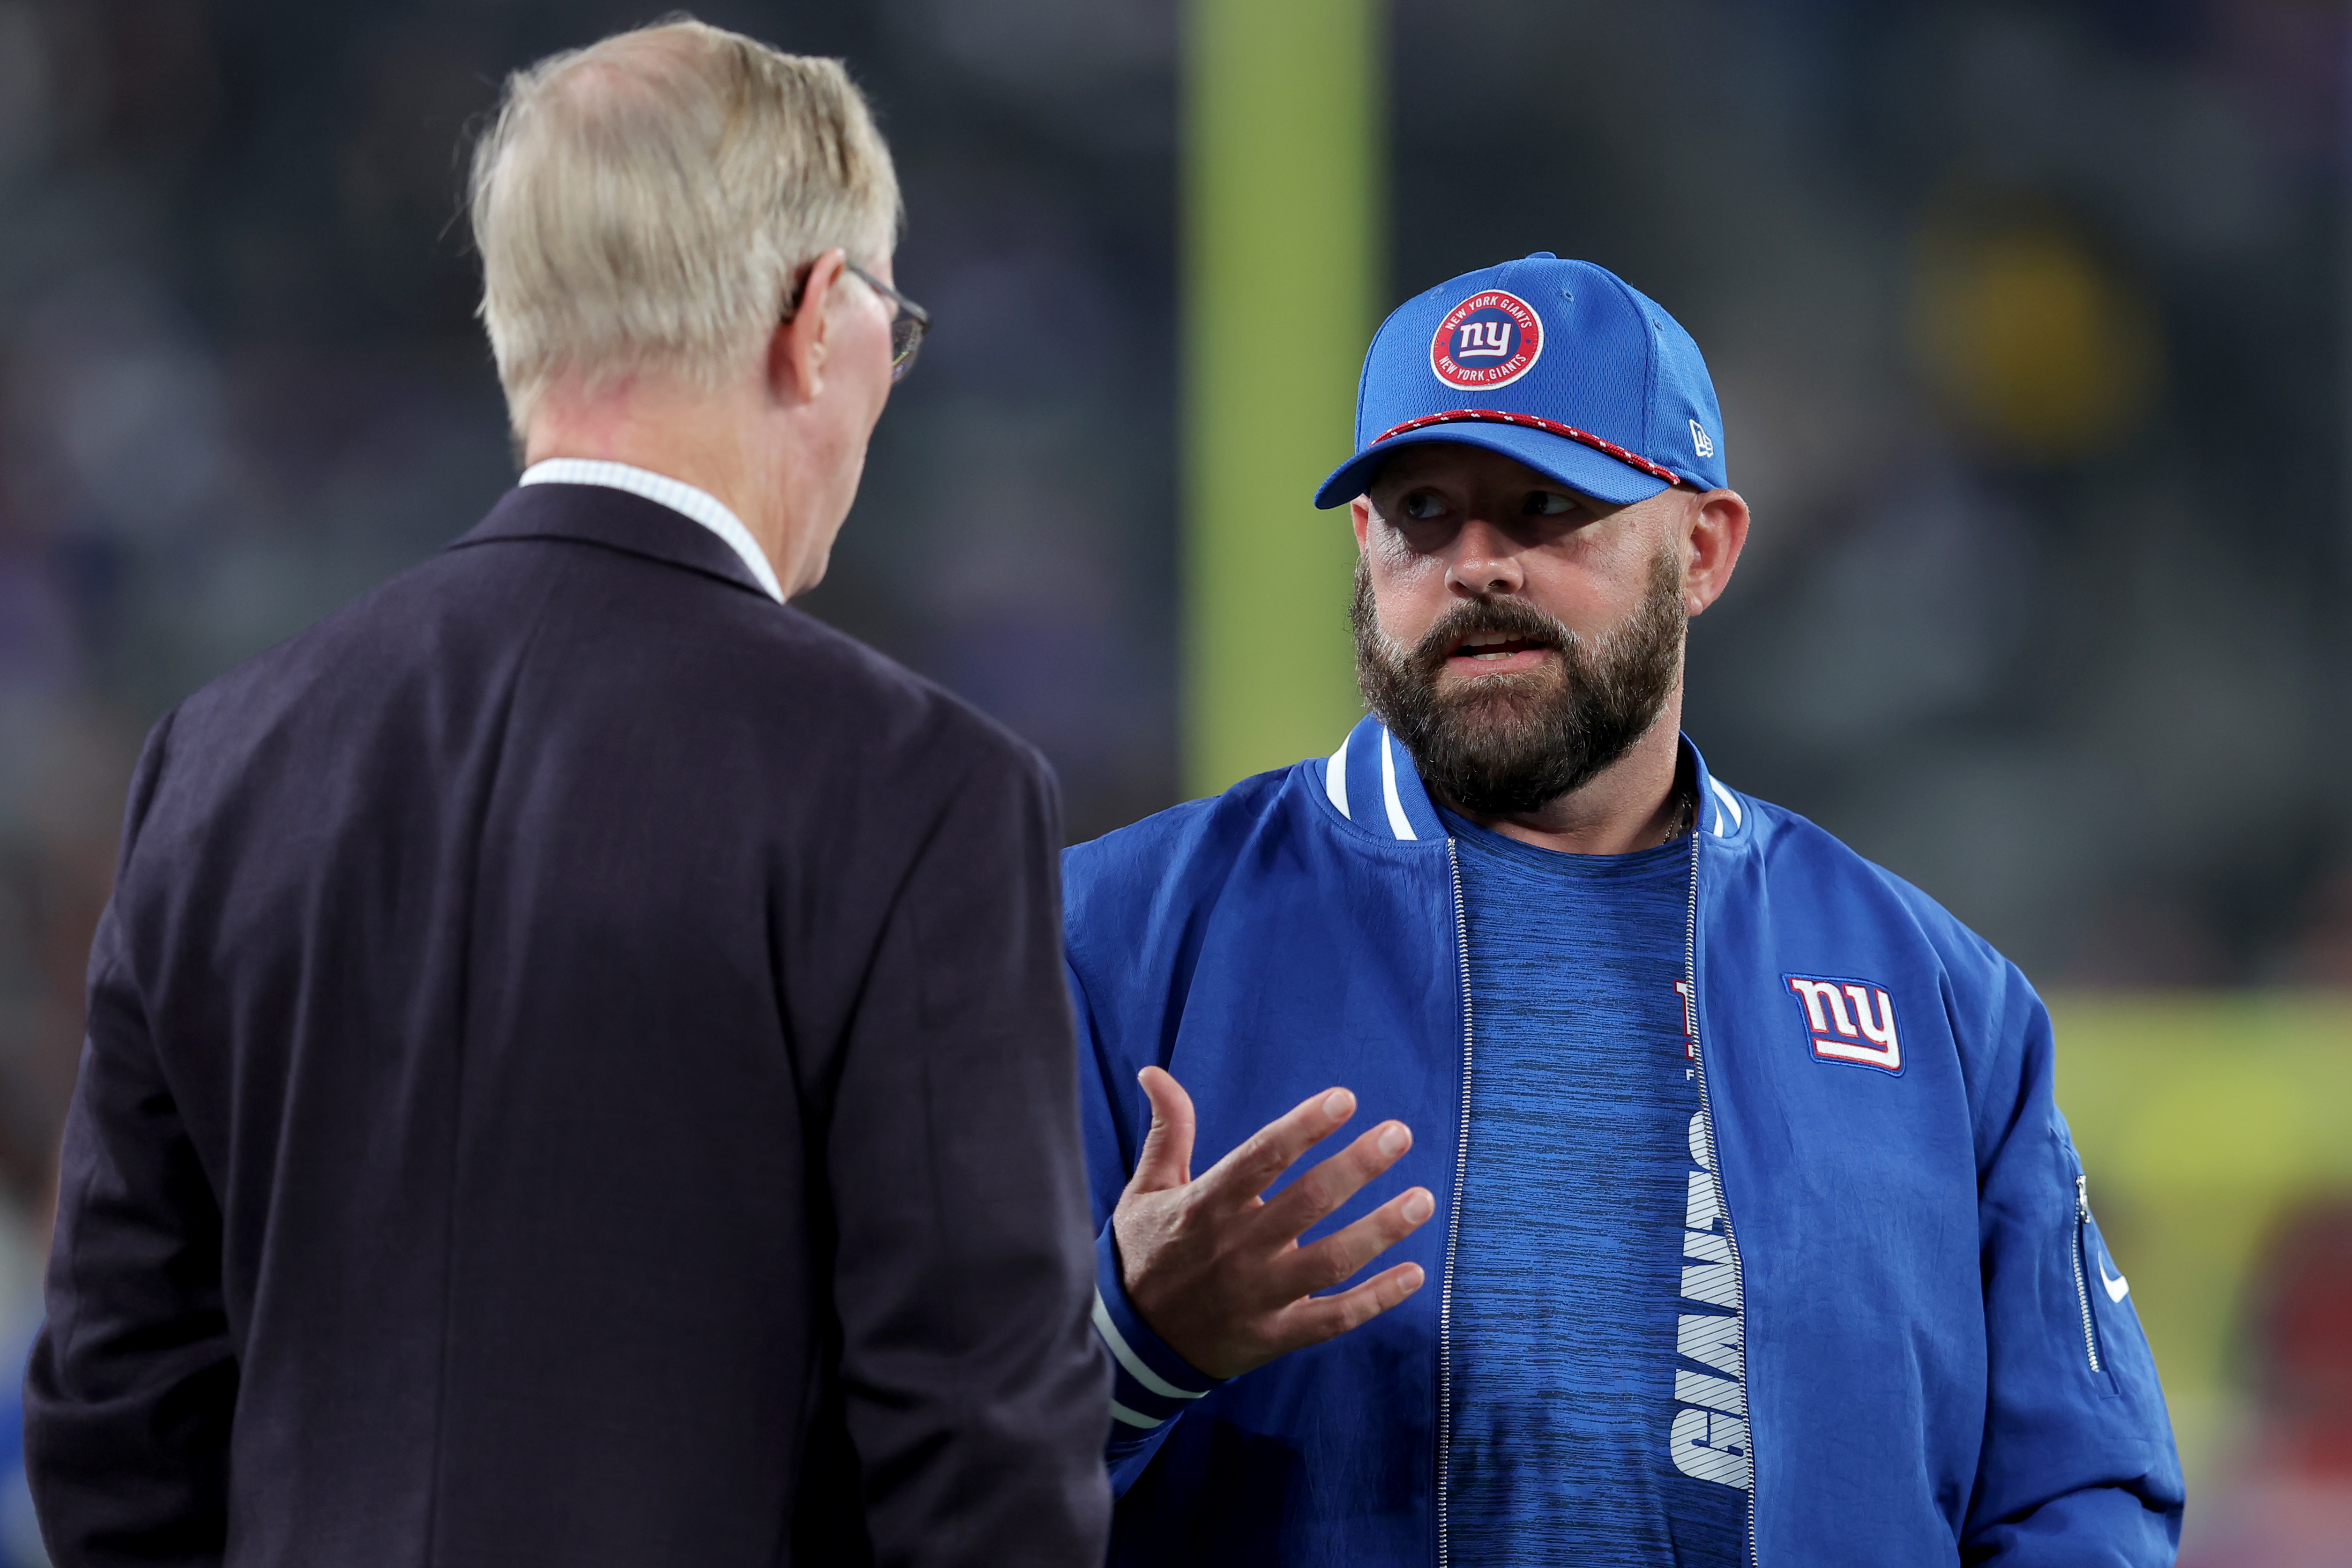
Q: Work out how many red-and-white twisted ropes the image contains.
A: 1